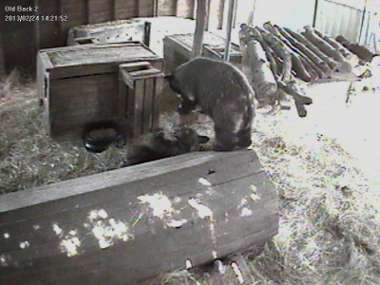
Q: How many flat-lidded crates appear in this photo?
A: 2